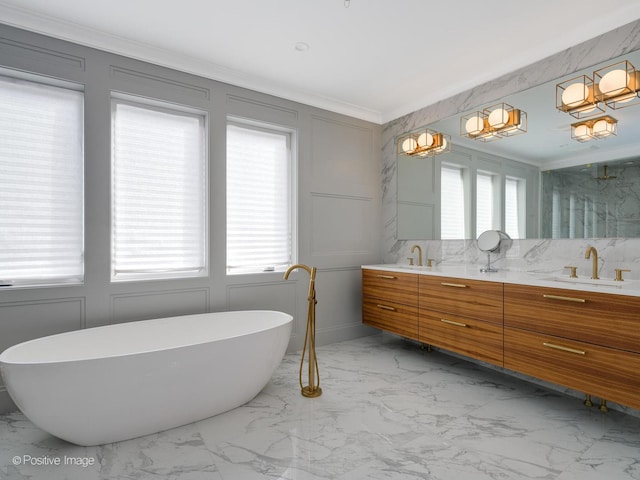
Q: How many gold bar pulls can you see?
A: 6